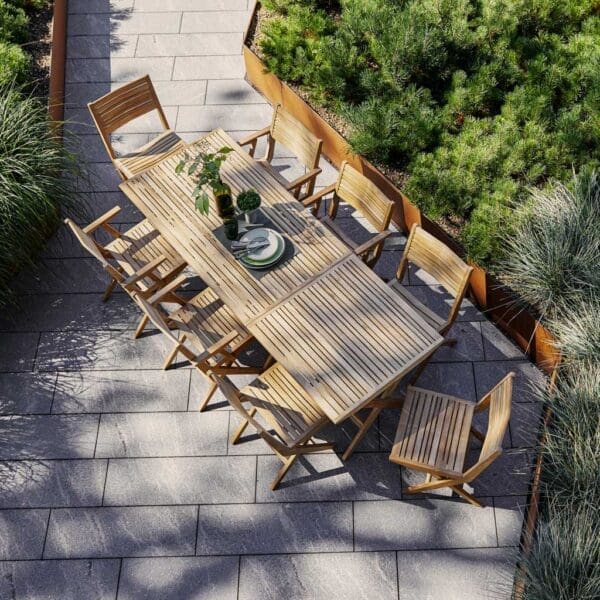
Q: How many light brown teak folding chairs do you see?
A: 8